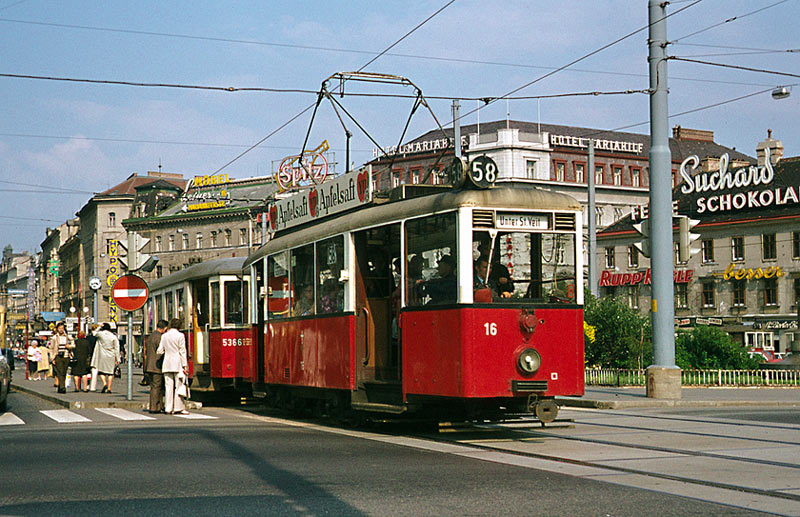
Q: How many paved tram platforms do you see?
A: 1